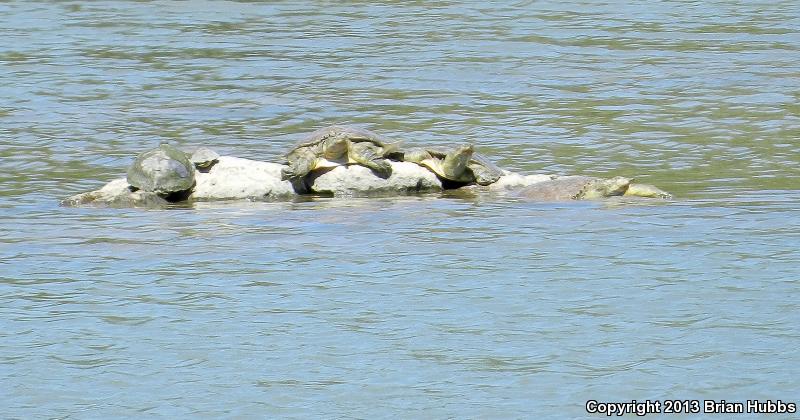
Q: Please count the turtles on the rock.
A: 5